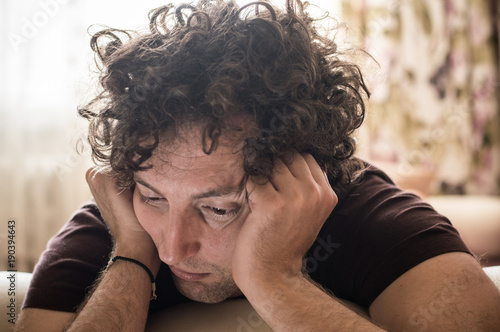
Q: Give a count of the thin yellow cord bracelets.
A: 0